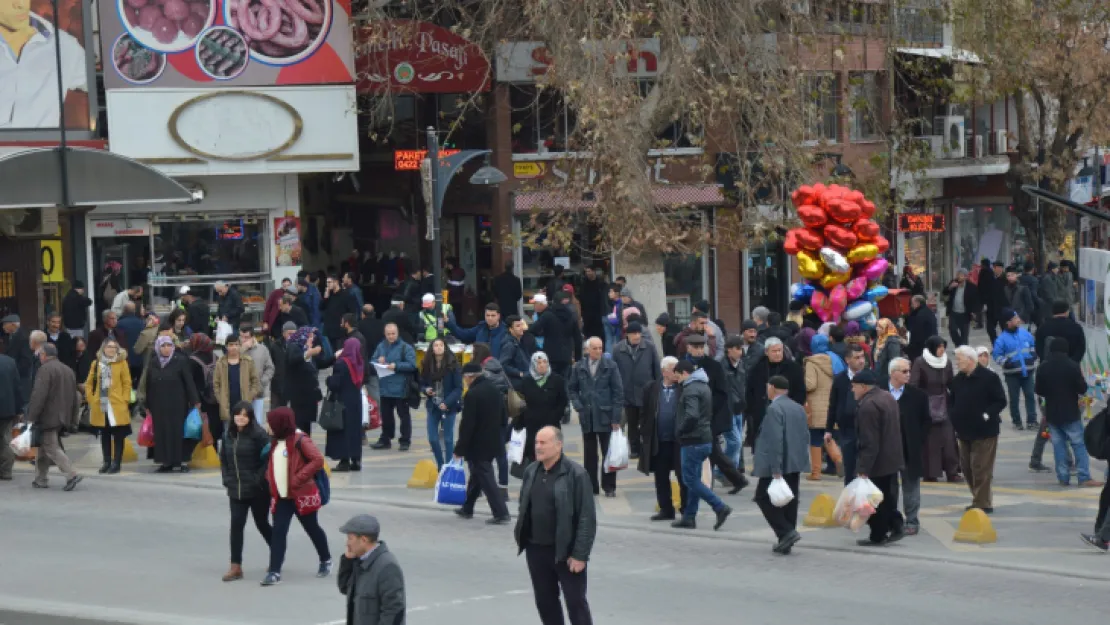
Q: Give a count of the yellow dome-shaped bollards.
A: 7